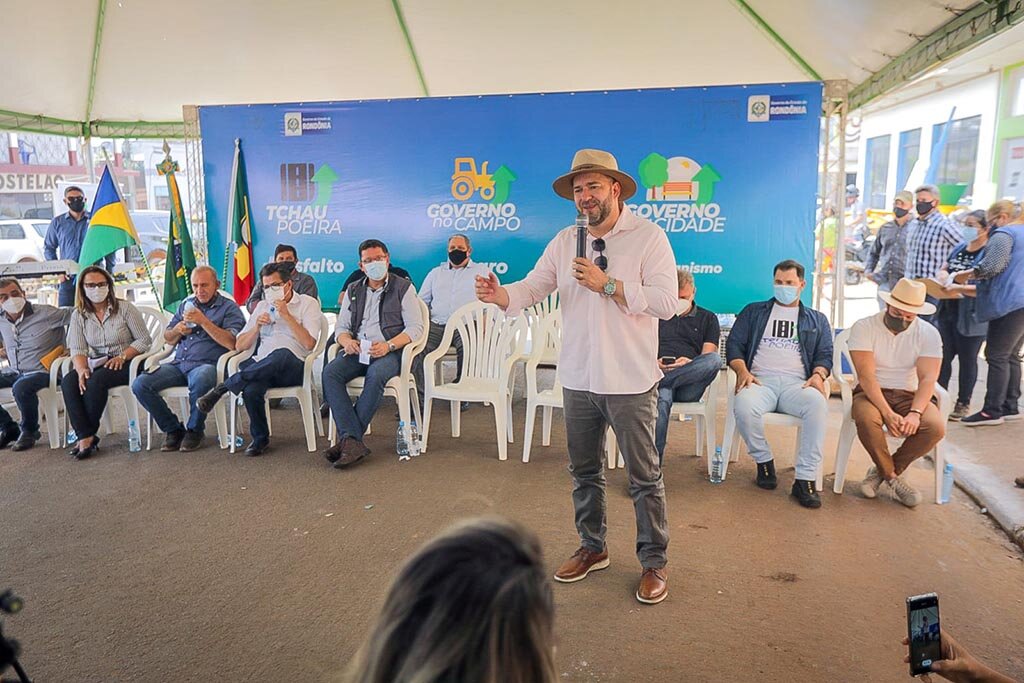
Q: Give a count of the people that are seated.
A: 11